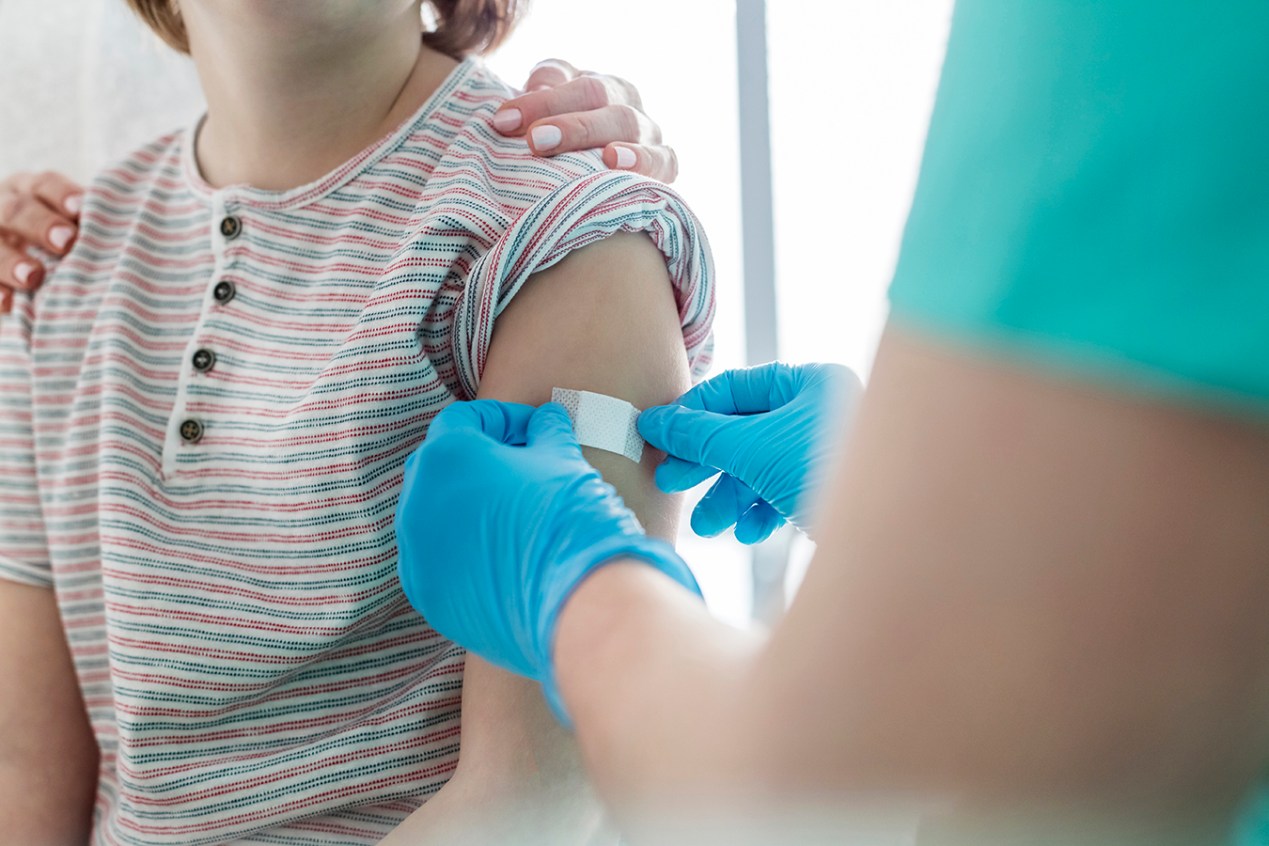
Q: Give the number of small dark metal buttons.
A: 4